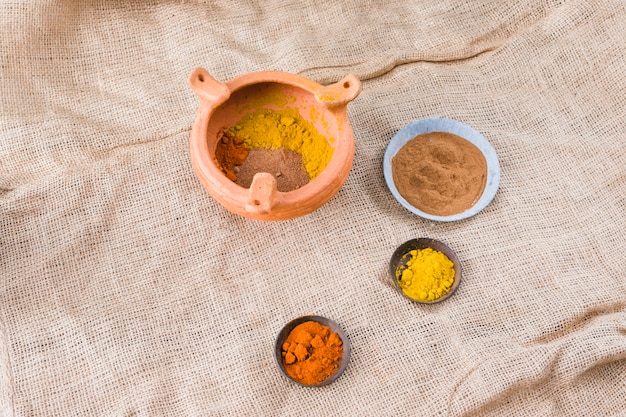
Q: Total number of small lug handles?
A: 3